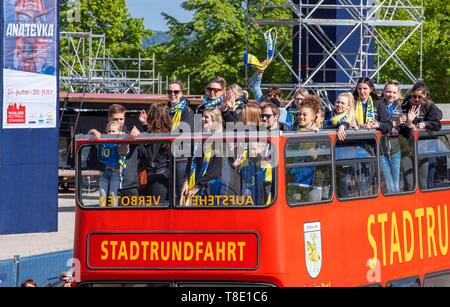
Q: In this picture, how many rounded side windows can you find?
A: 4